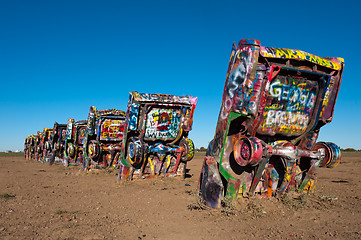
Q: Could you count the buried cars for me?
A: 10